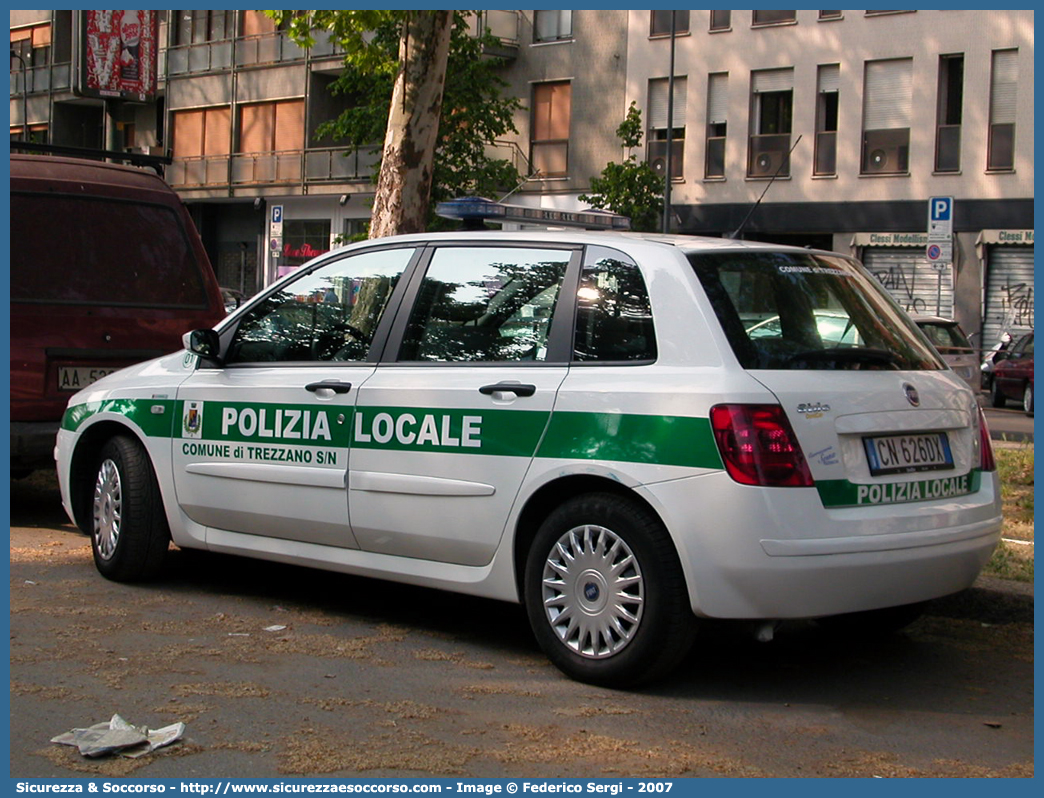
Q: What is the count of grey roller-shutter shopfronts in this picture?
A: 2